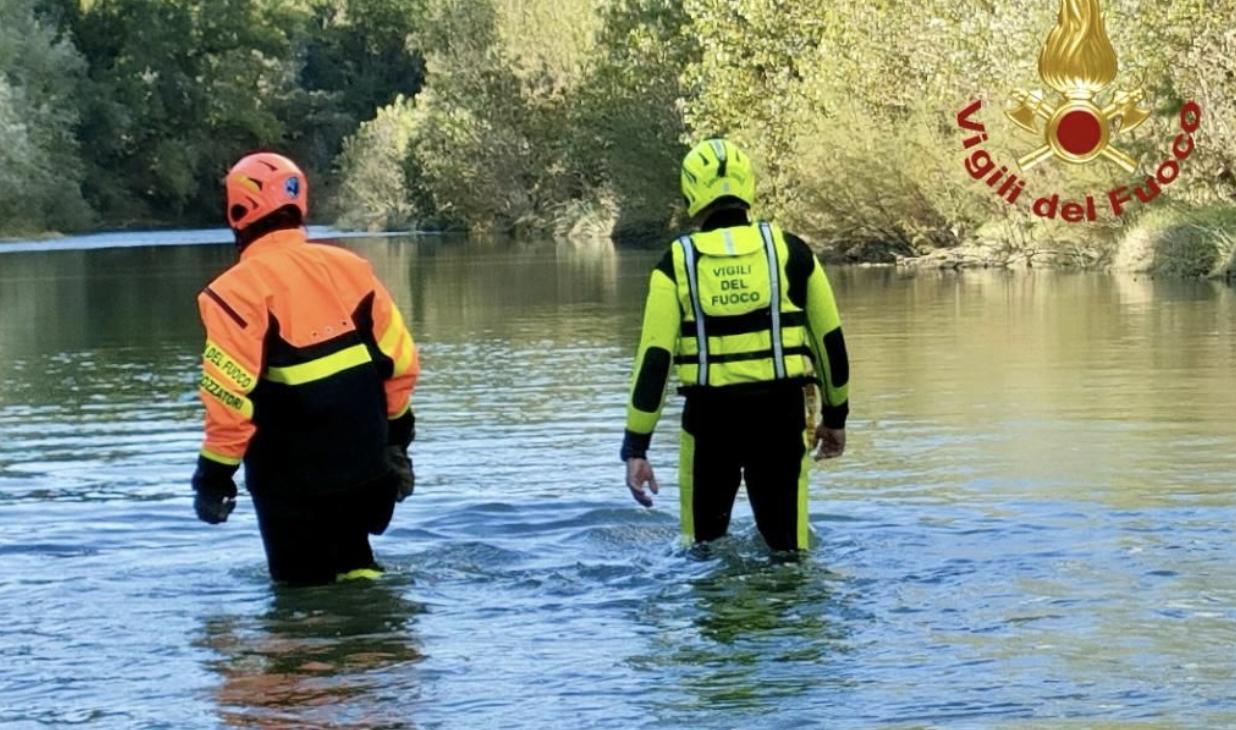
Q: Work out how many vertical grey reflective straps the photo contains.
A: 2